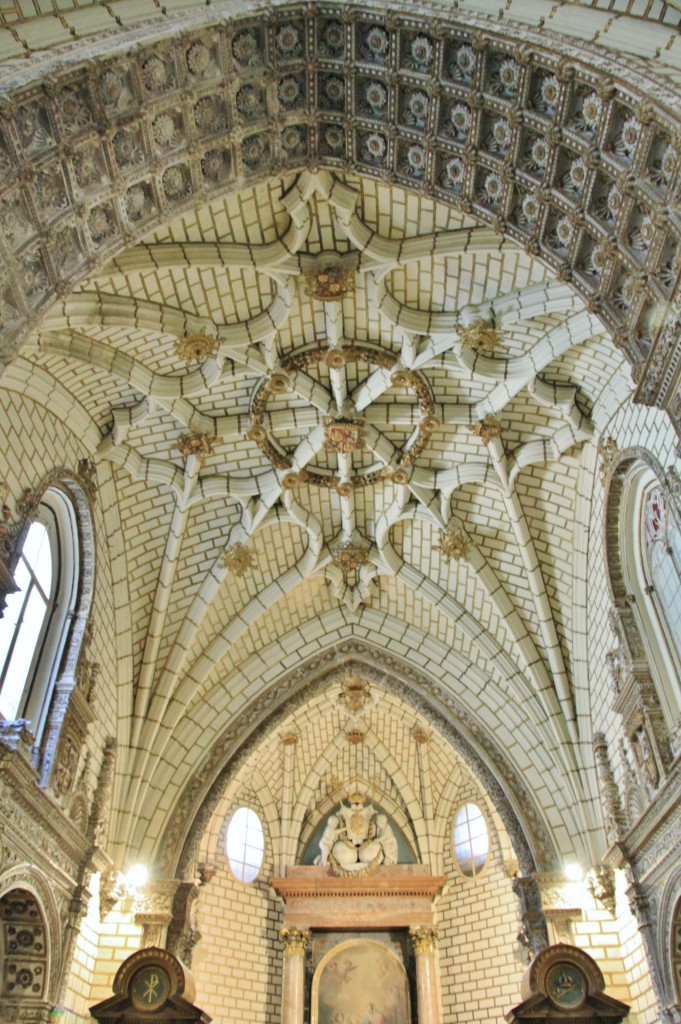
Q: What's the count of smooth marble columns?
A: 2